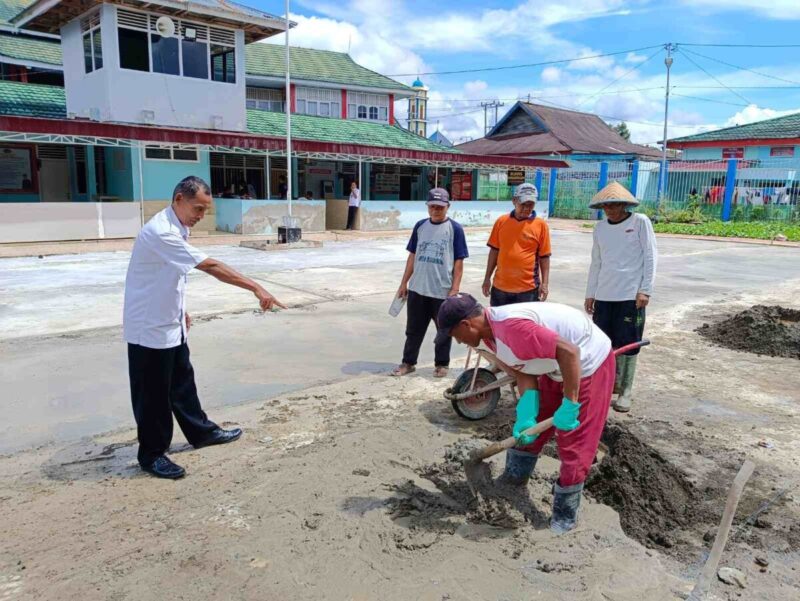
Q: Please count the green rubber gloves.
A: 2